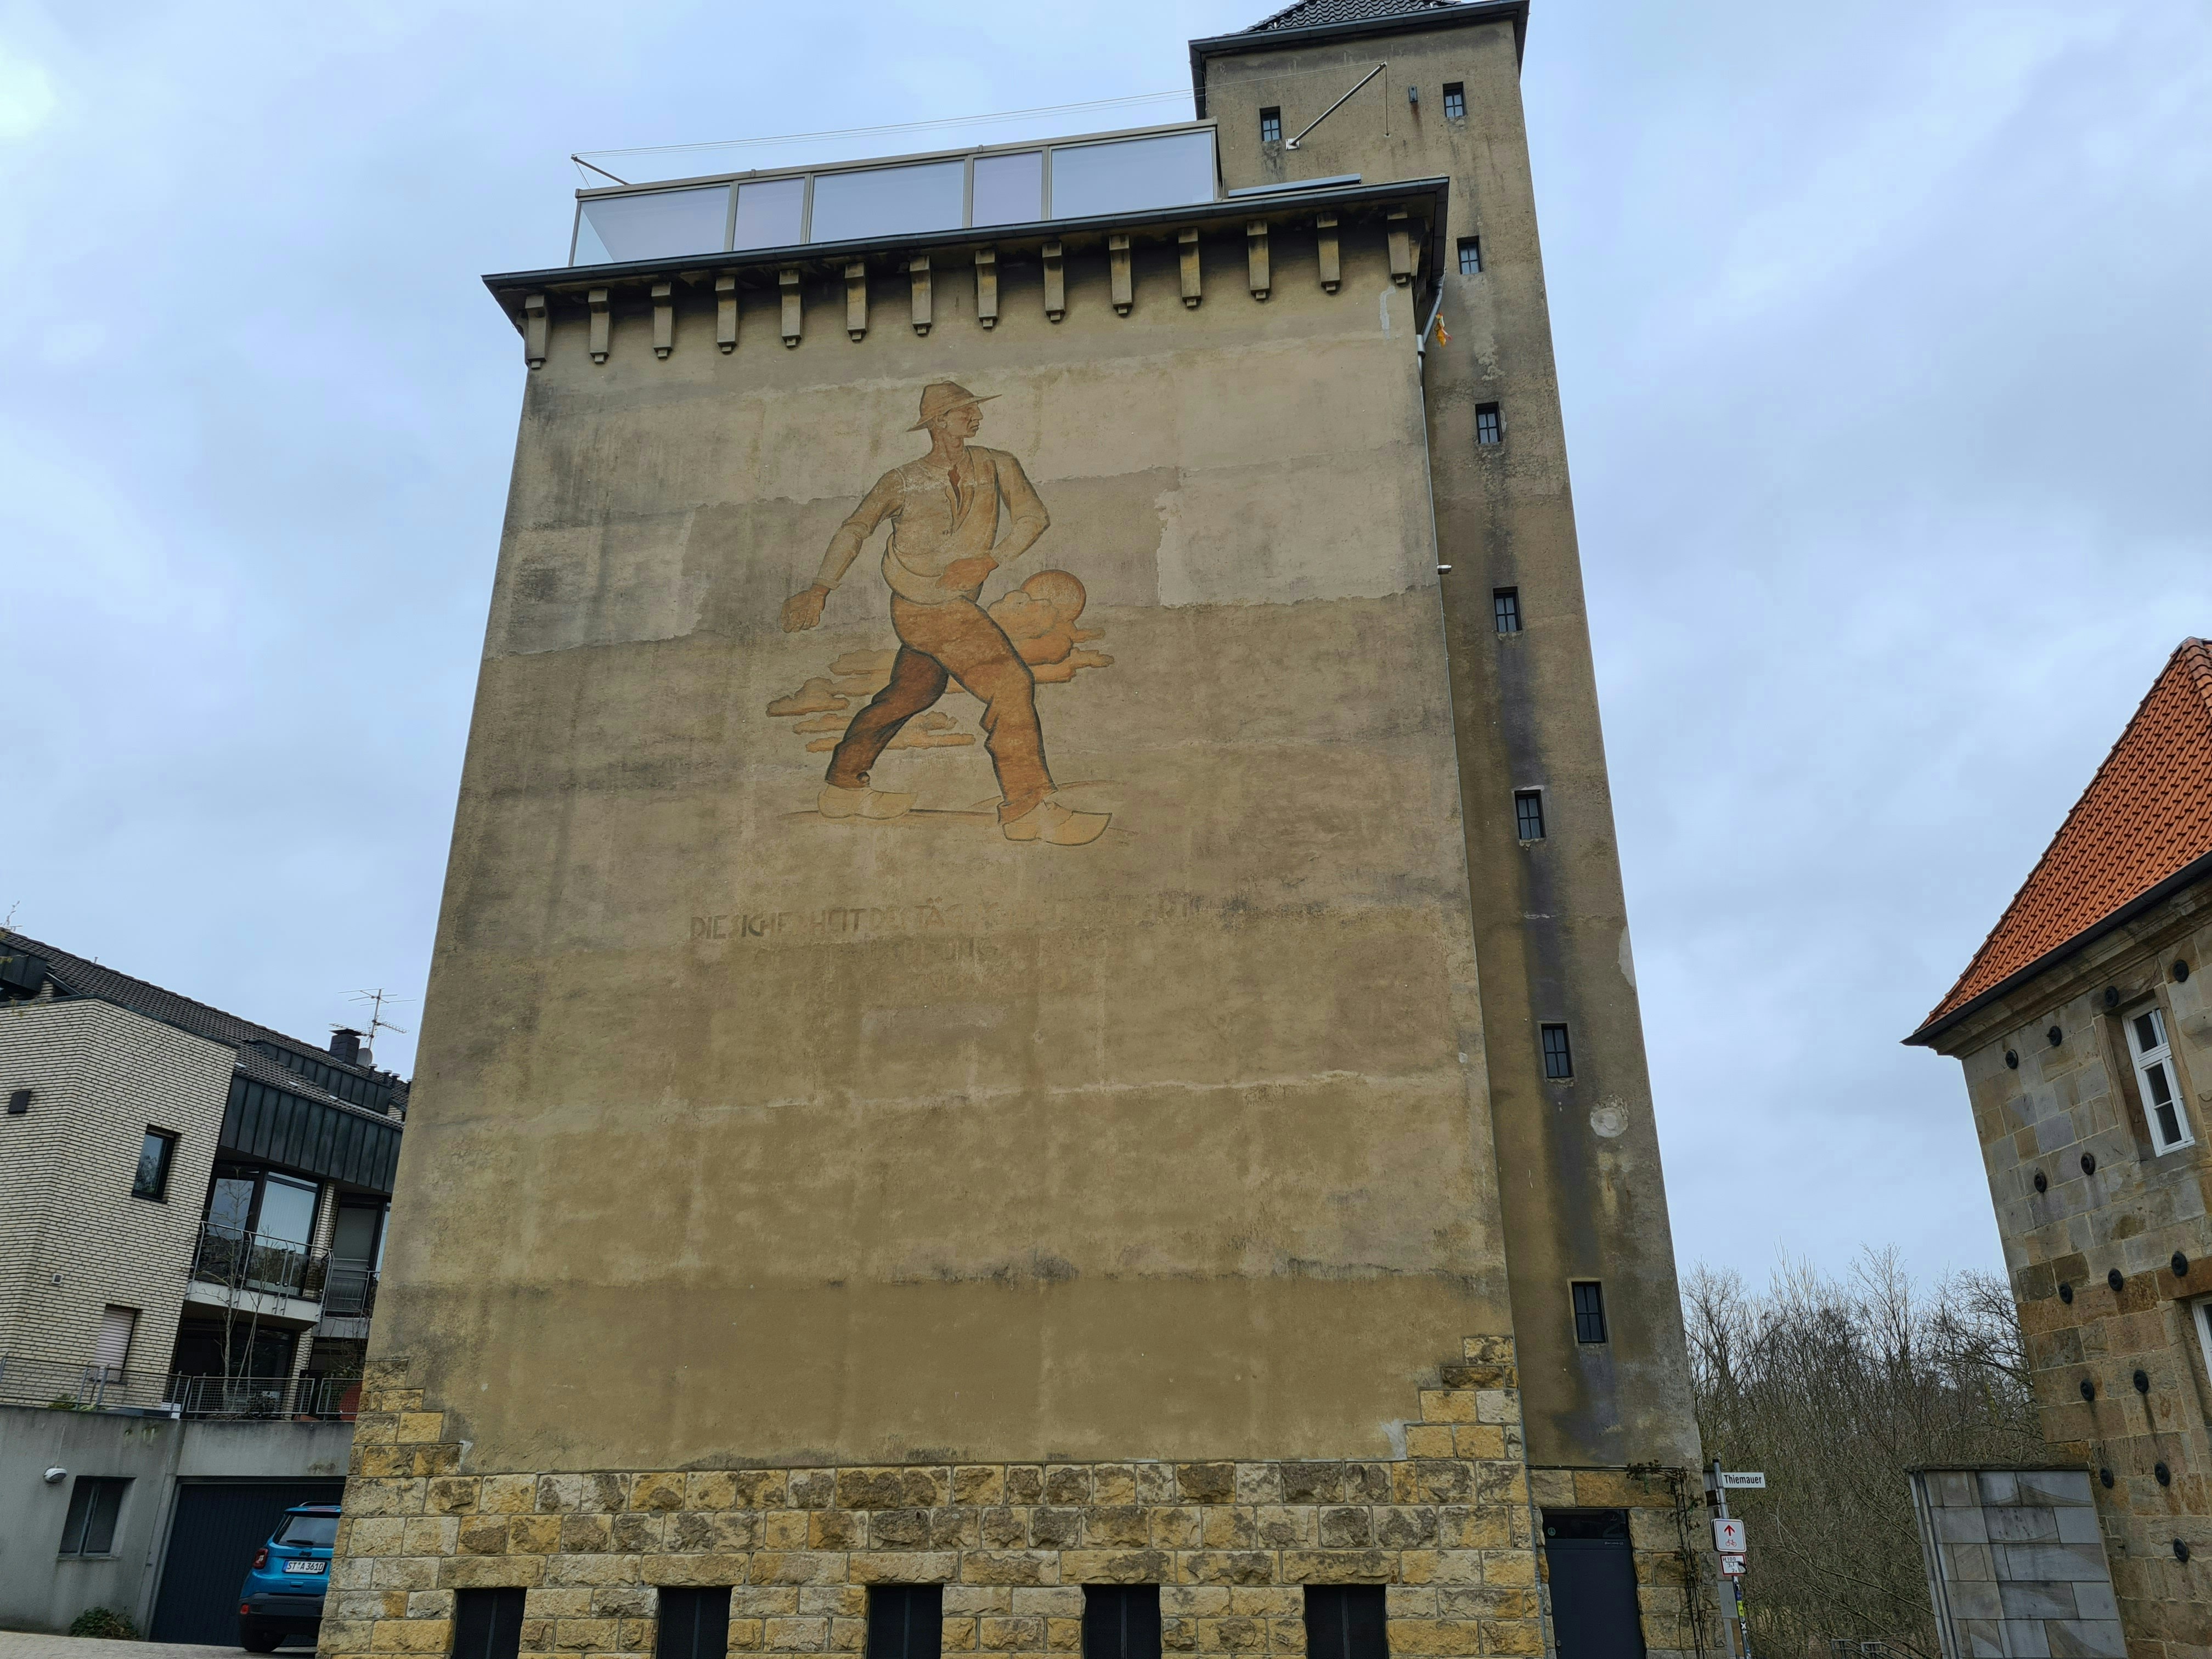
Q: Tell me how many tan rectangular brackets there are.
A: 14